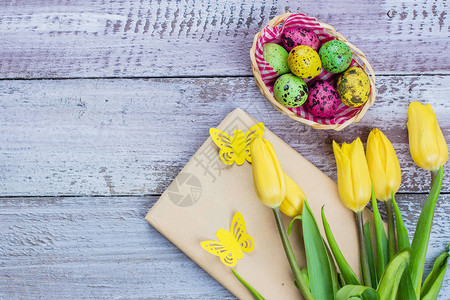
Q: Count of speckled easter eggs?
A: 7